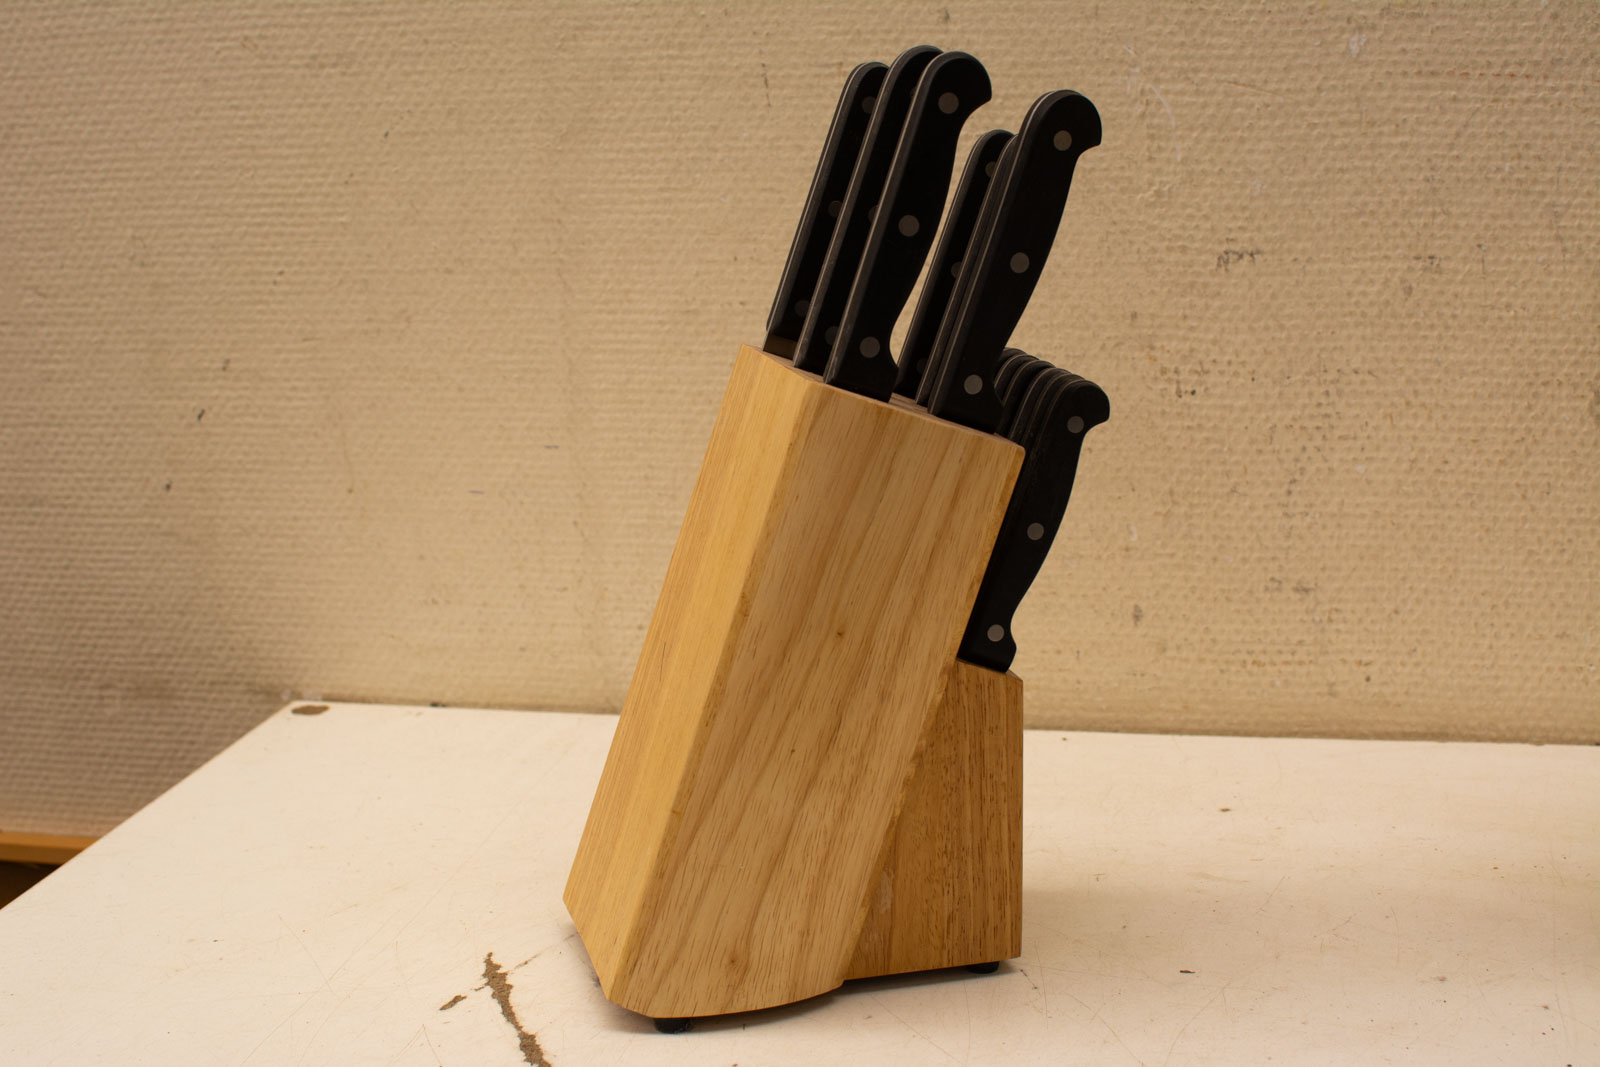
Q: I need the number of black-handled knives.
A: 12